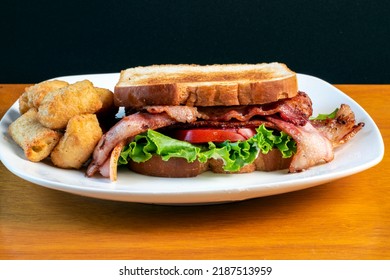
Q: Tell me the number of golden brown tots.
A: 5